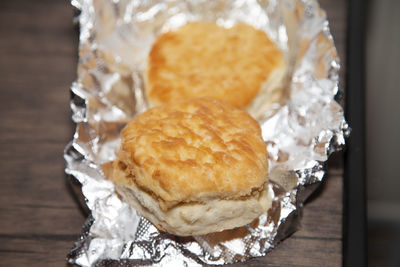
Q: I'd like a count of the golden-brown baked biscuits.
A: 2